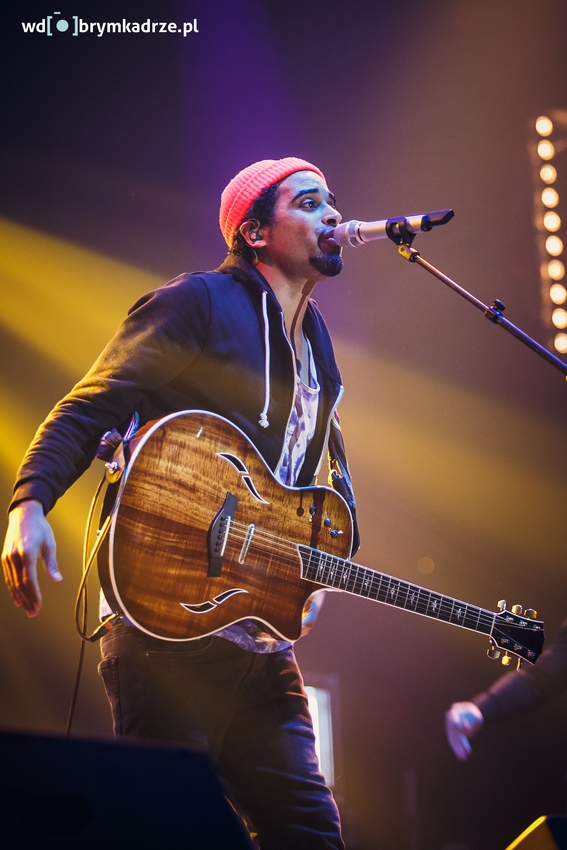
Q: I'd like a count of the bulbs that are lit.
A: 10